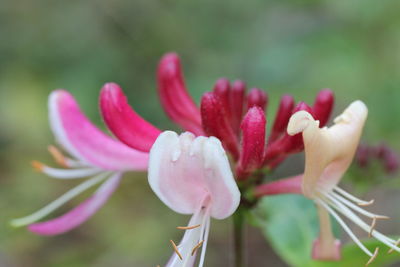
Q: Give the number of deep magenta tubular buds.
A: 10